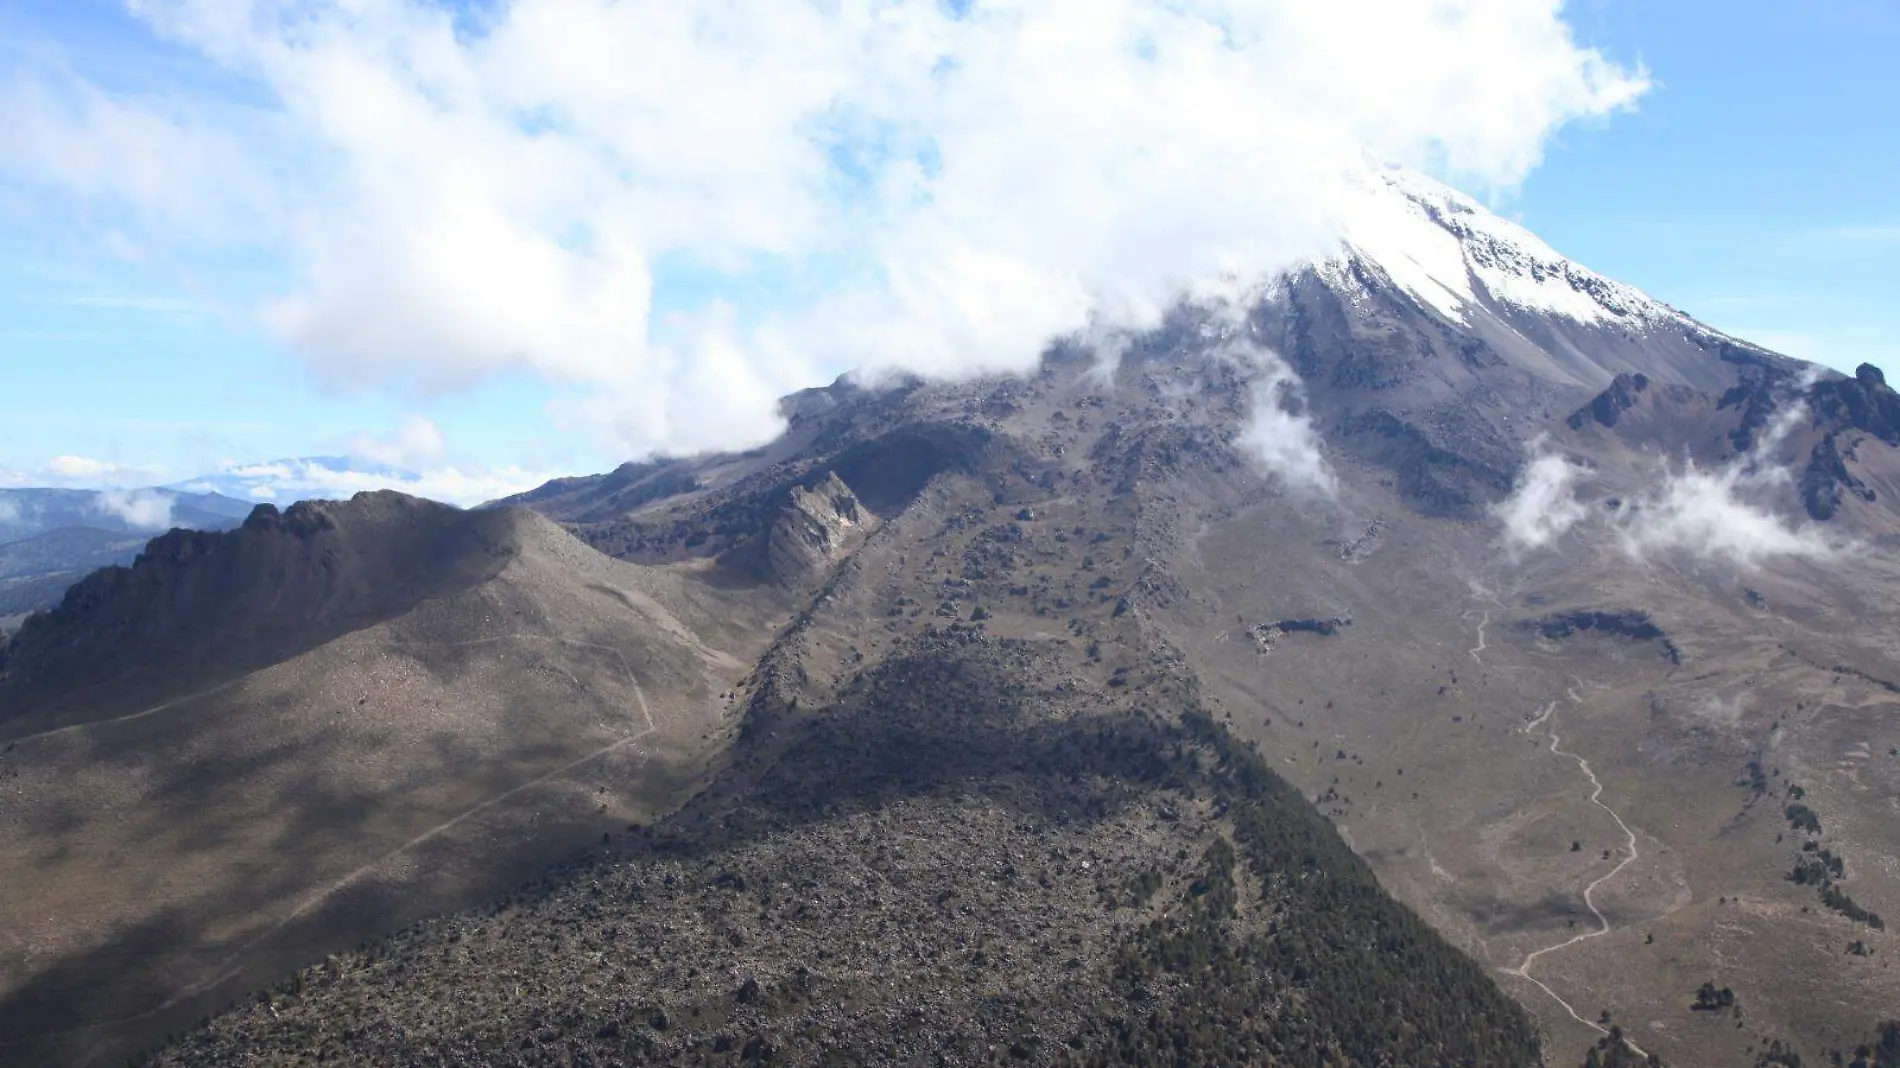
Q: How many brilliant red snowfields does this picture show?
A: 0